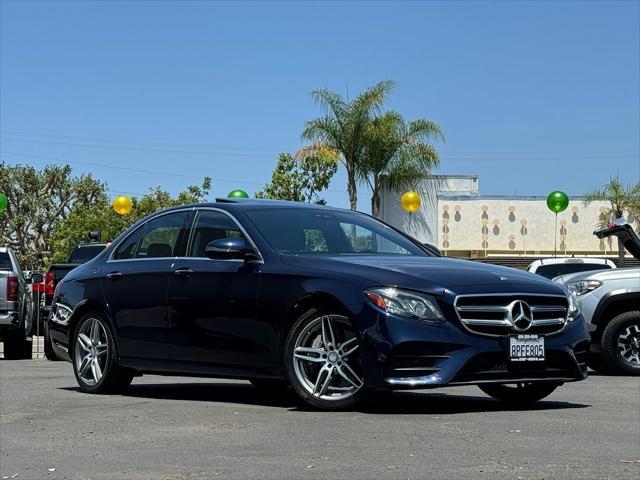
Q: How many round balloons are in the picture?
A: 5